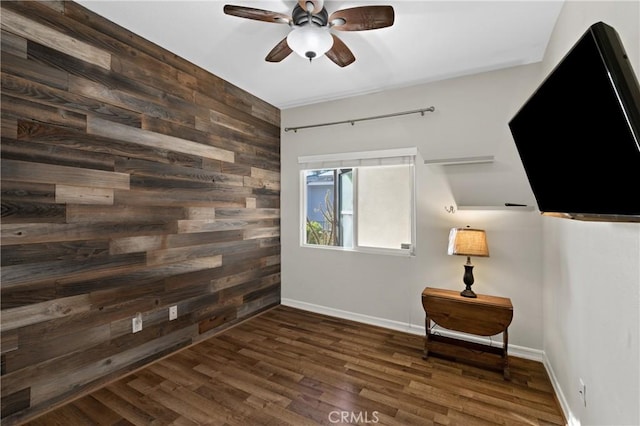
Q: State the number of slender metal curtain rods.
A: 1